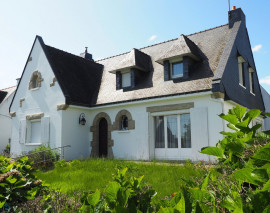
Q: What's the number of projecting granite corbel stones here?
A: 3